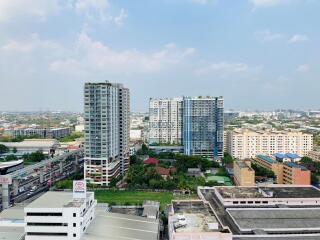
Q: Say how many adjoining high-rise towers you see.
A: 2